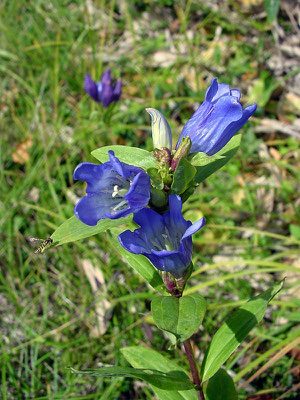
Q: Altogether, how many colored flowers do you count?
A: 4